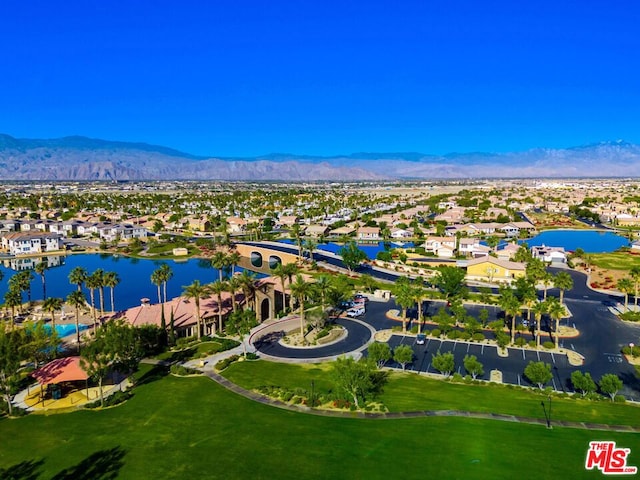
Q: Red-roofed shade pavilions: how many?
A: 1